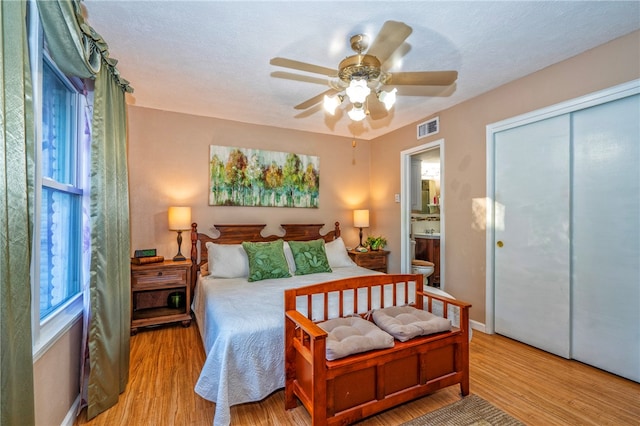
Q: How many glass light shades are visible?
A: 4